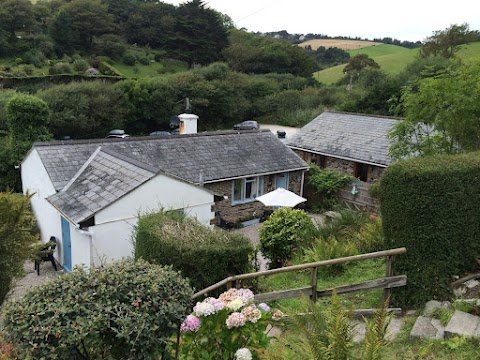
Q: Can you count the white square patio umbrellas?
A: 1